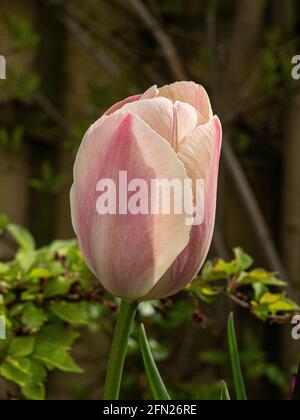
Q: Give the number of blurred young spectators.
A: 0